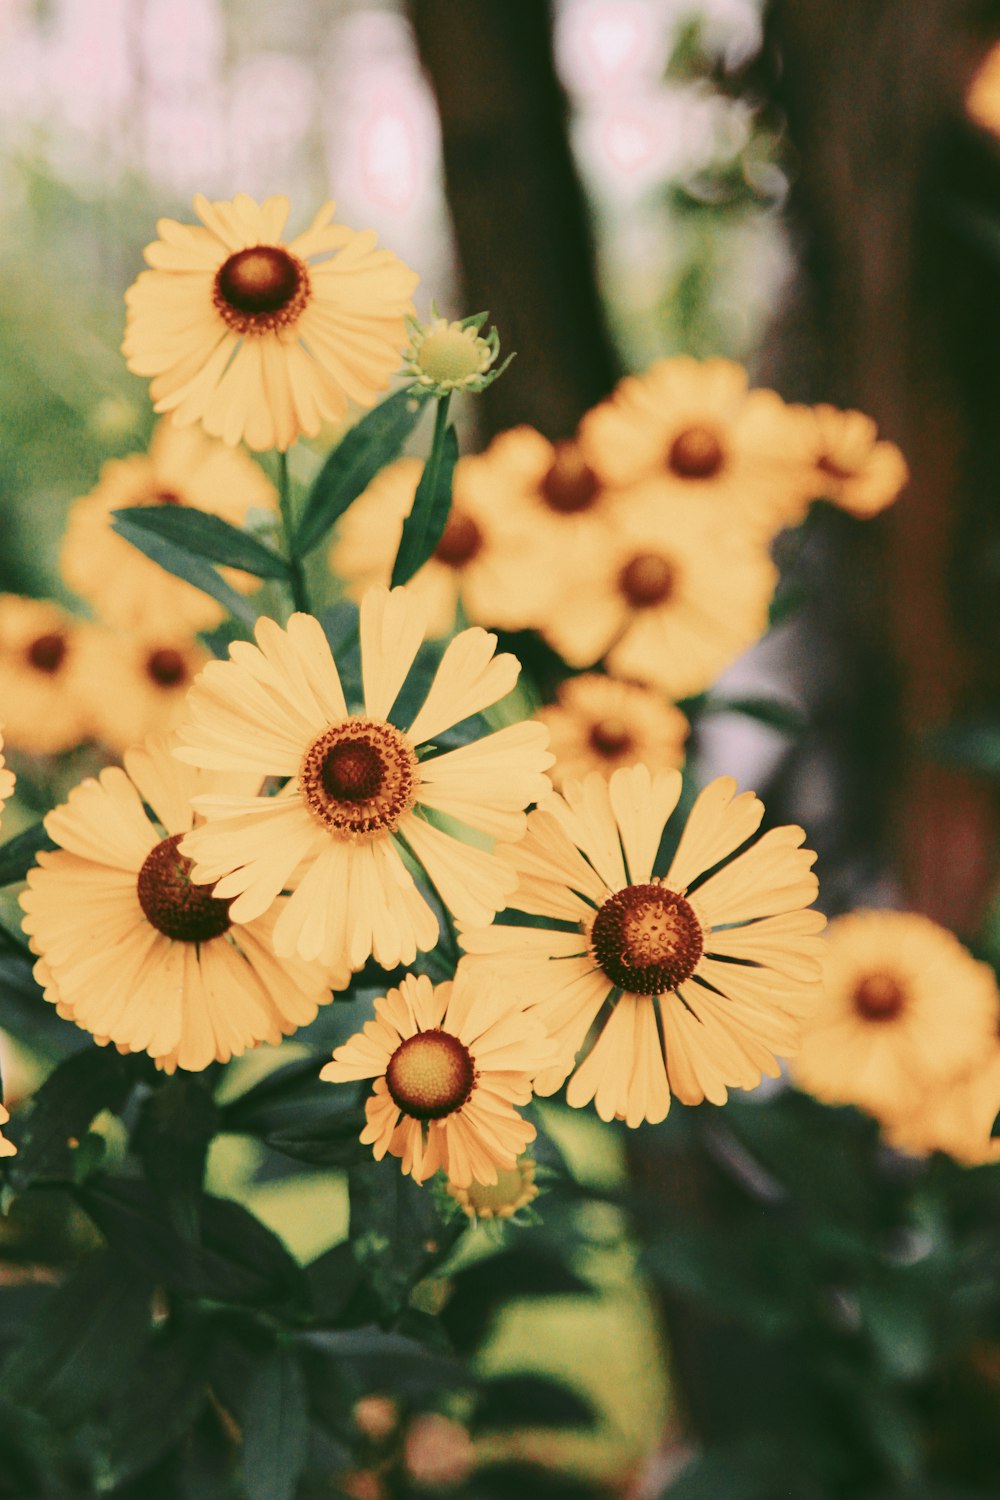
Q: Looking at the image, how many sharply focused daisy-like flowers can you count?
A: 5